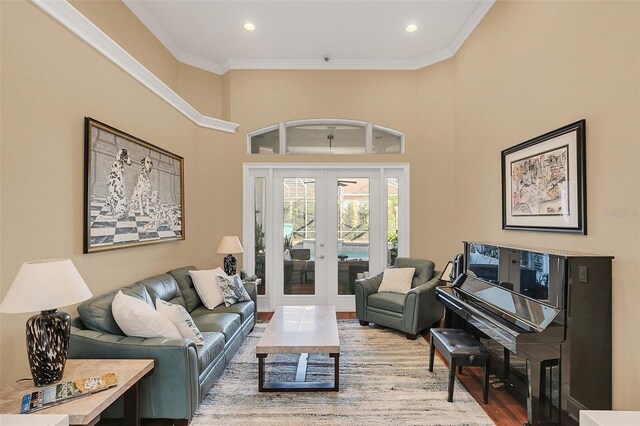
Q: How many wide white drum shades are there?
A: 2